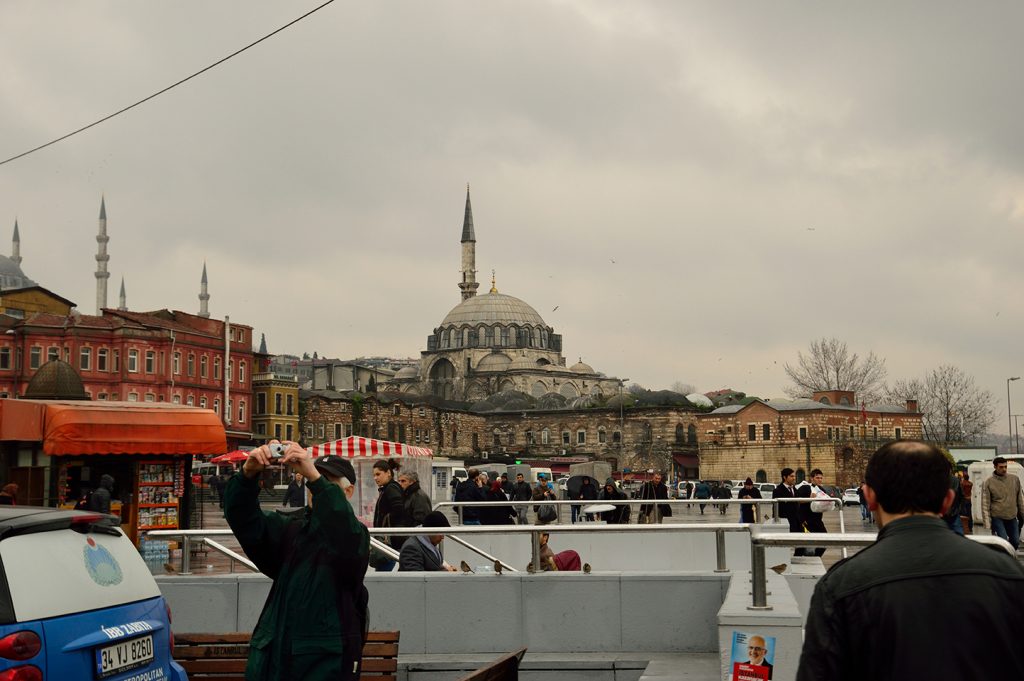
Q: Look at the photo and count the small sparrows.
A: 6